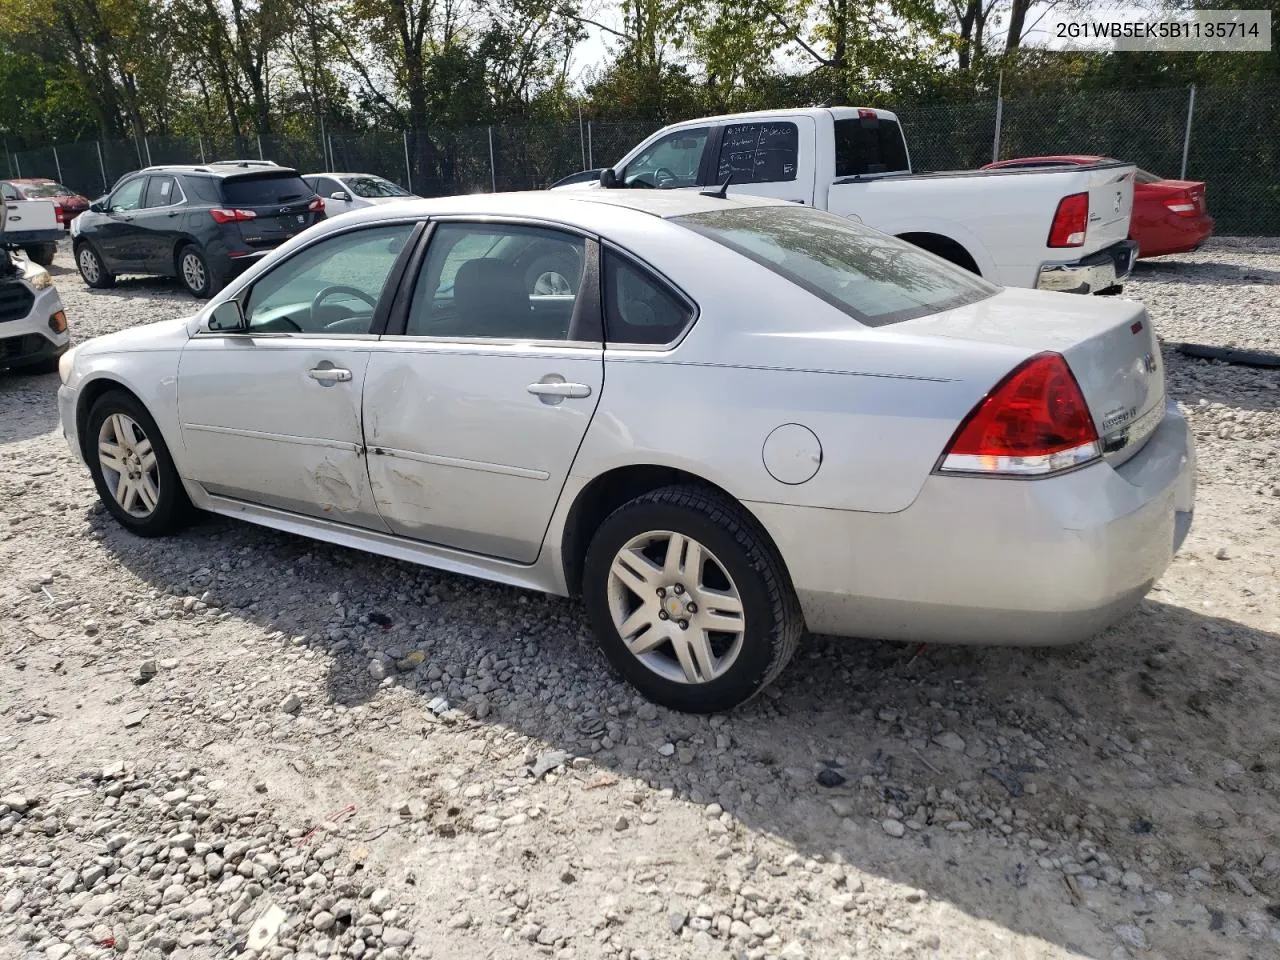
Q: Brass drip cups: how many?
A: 0